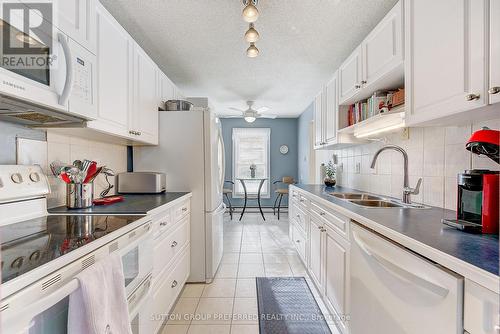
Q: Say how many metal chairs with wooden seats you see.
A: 2